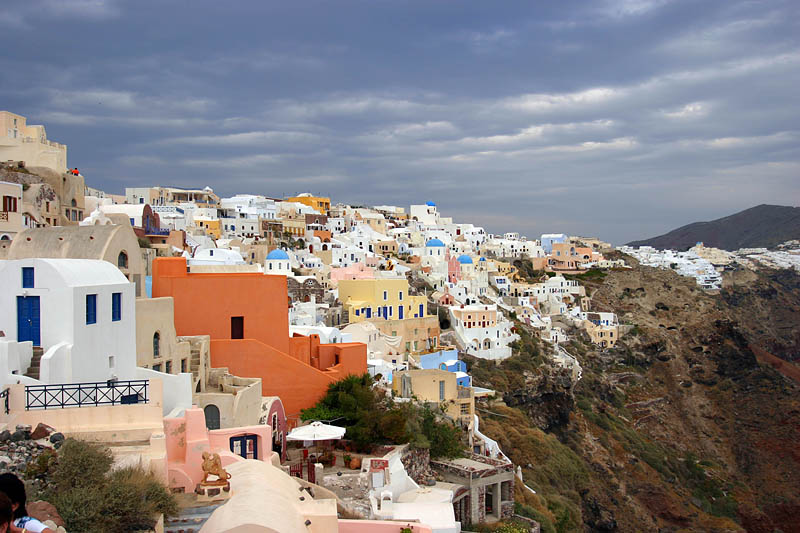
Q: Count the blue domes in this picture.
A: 5